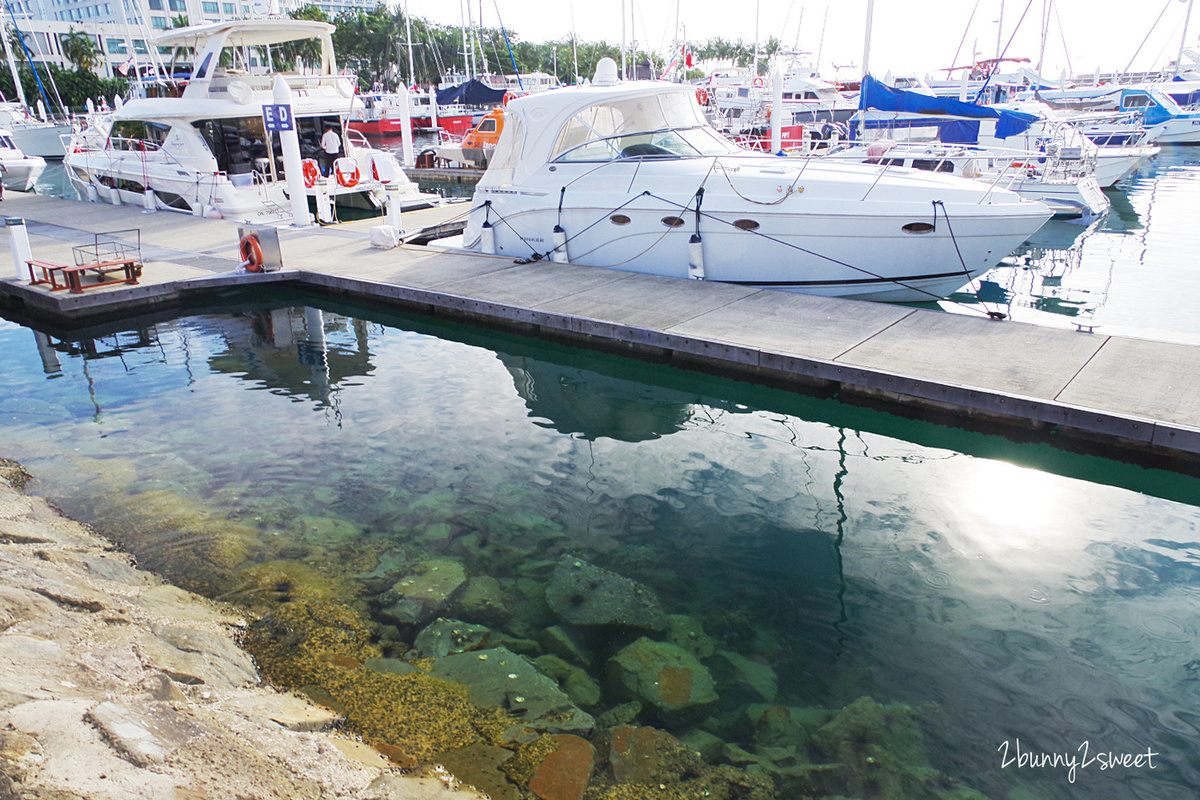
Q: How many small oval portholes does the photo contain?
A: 4